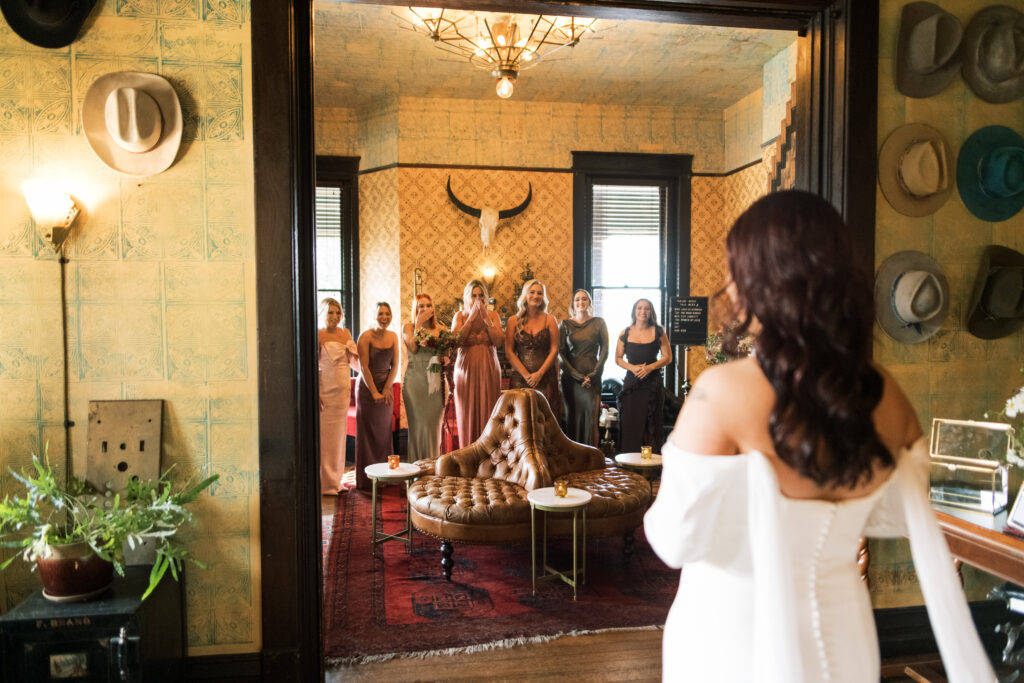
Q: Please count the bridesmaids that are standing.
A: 7